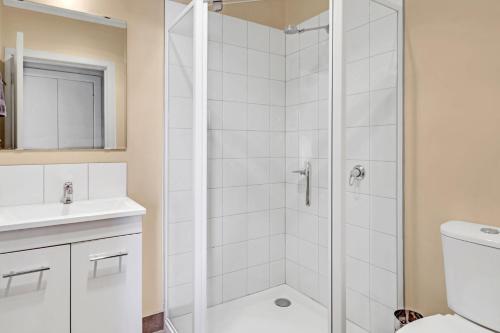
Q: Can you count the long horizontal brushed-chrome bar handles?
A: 2